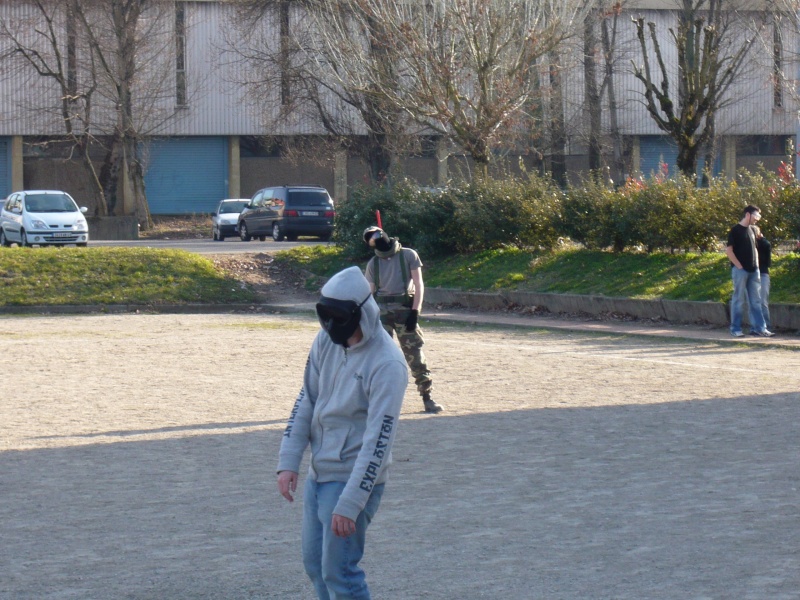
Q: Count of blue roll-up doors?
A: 3